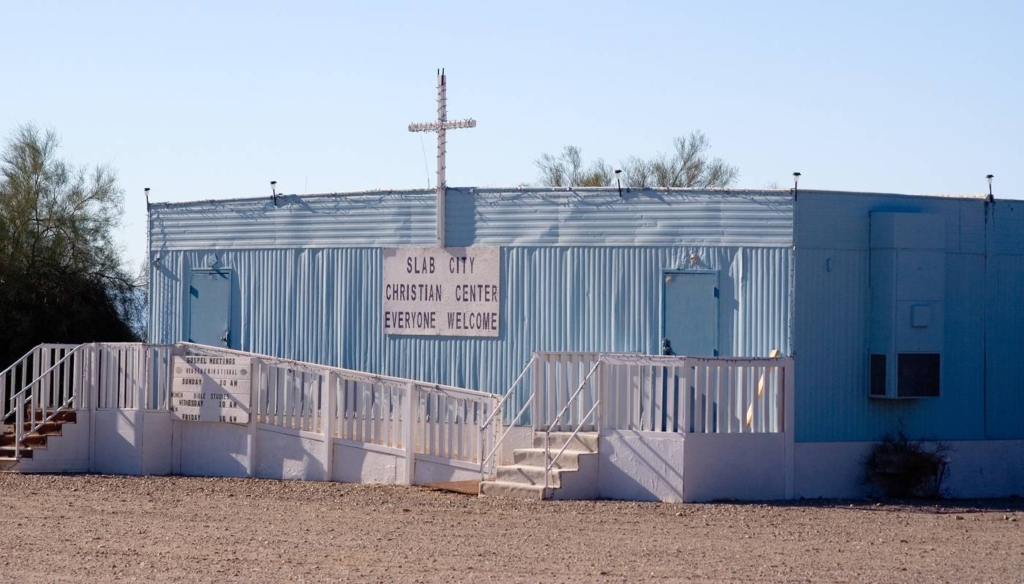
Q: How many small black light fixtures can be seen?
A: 5